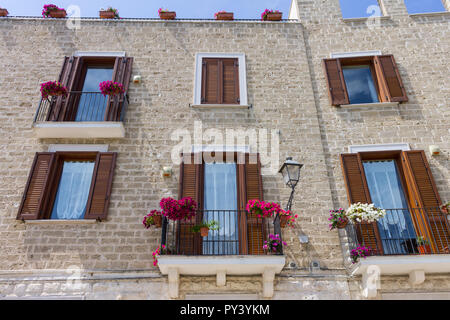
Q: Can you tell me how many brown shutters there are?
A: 12